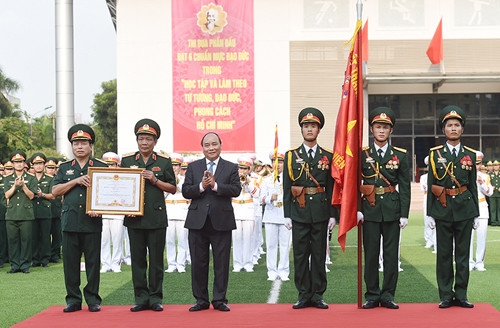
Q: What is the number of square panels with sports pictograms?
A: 3